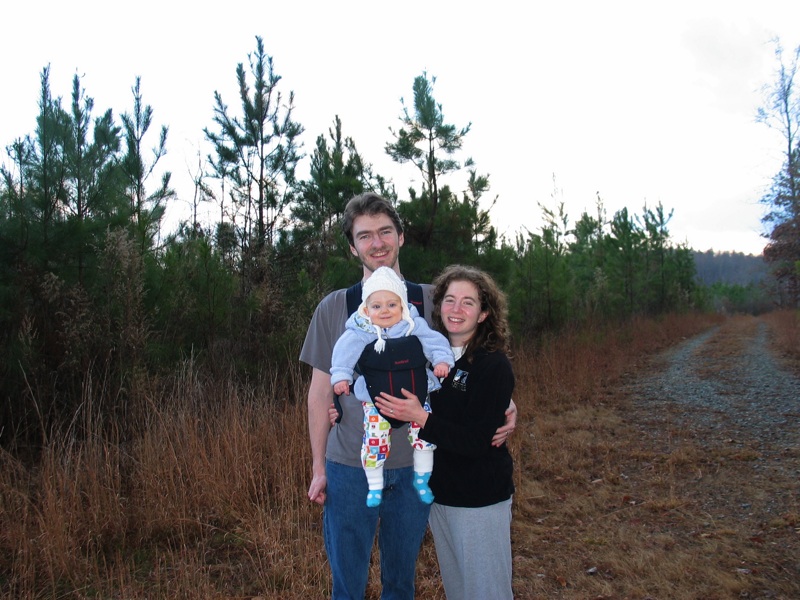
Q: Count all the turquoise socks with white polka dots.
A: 2